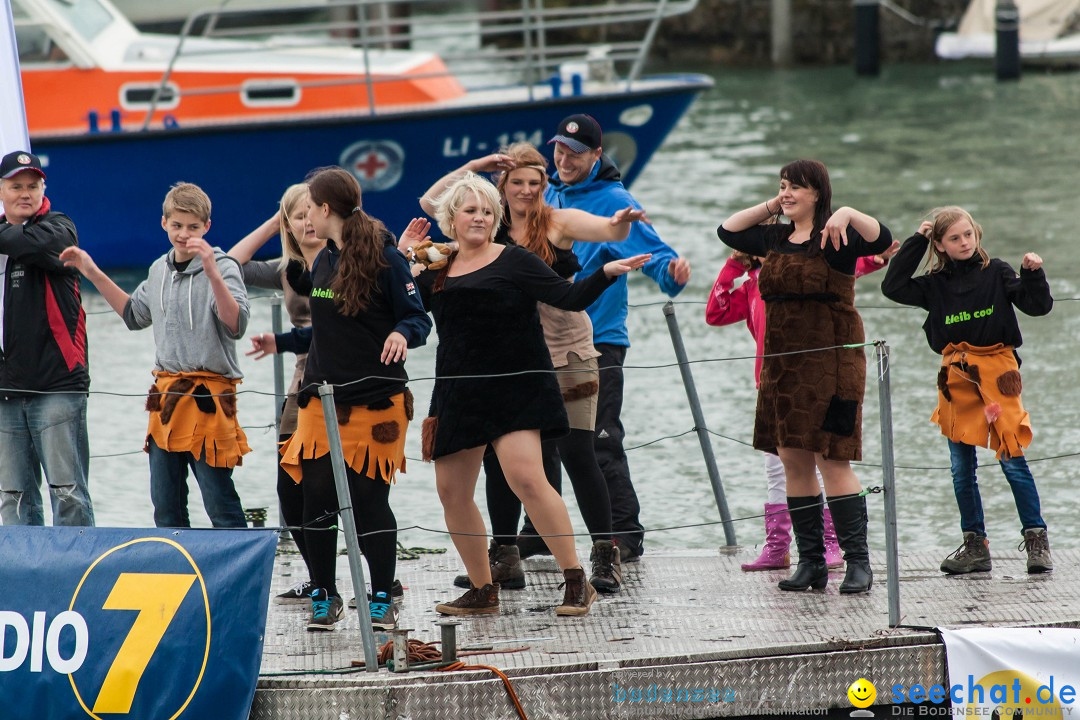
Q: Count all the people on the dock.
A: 10